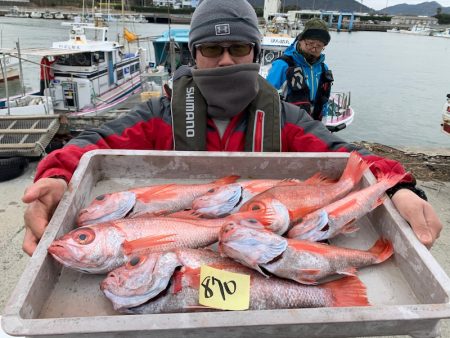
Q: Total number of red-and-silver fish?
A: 7